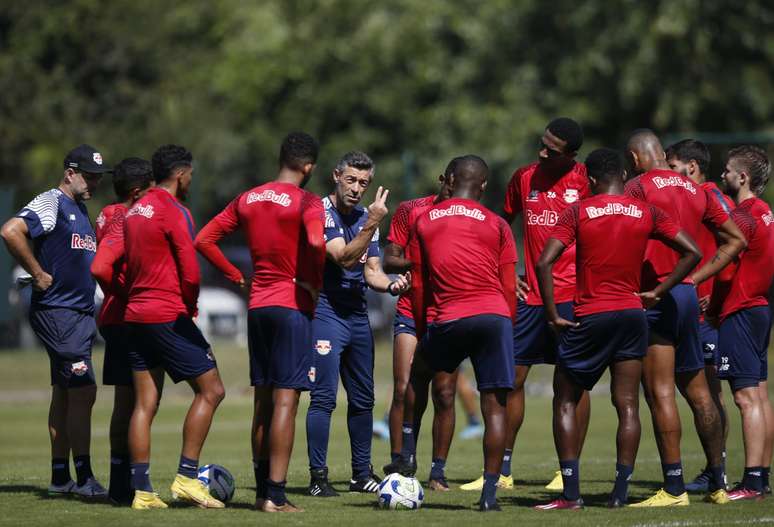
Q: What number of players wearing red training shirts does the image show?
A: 10